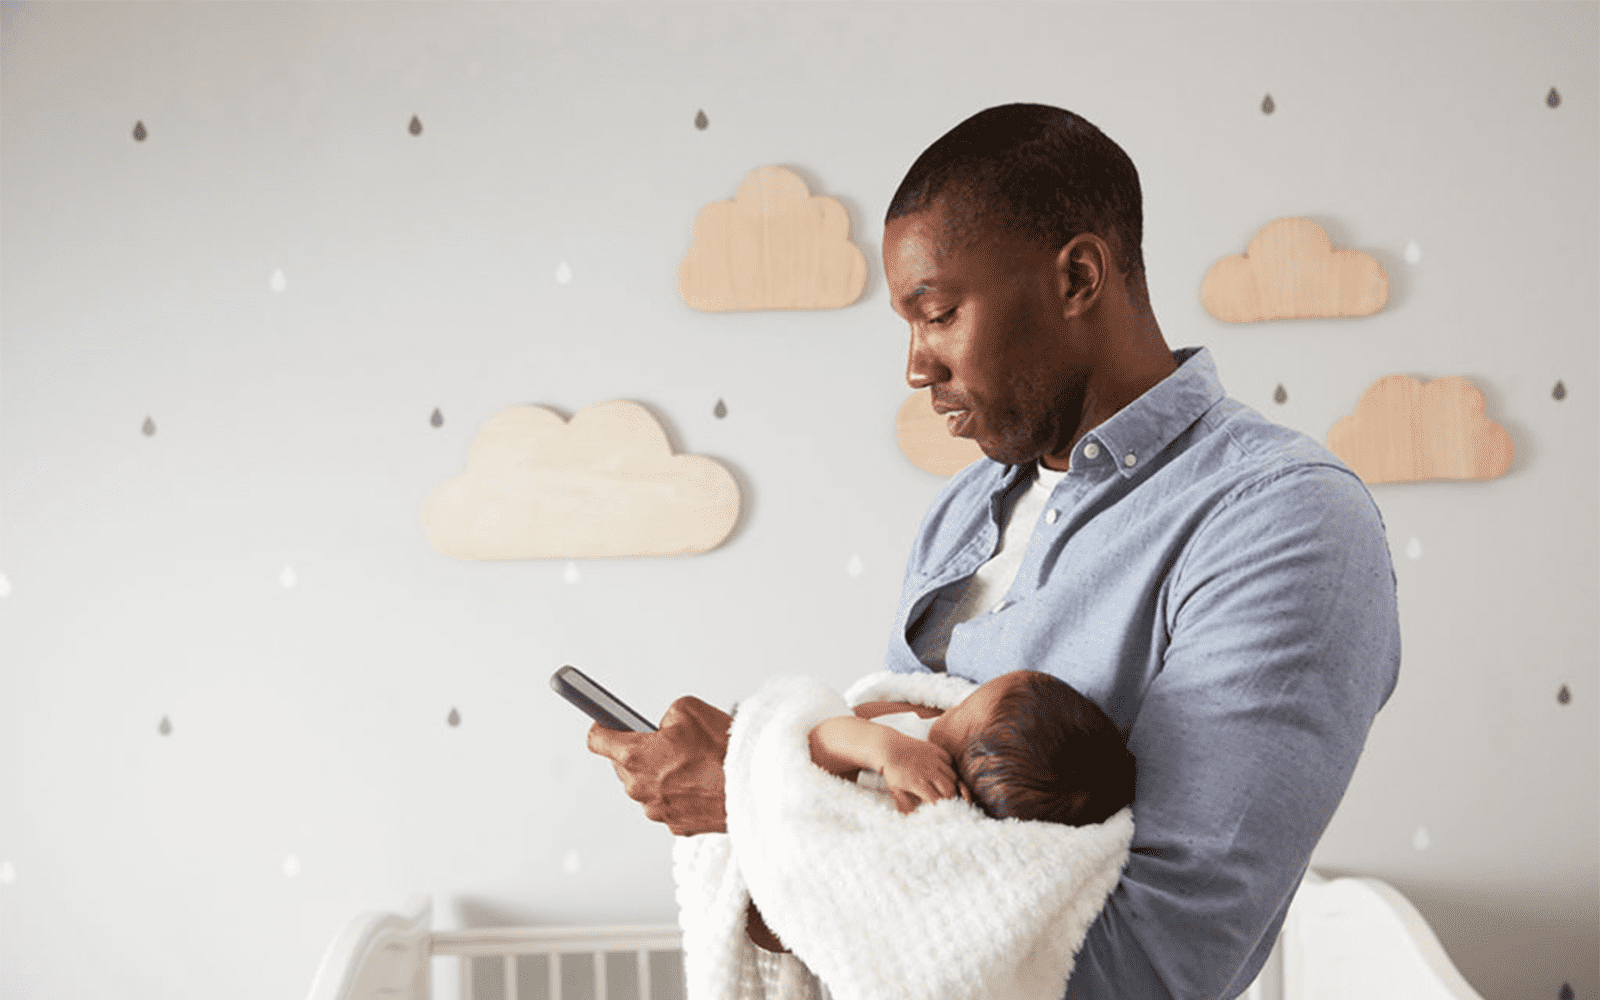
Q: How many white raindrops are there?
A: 12